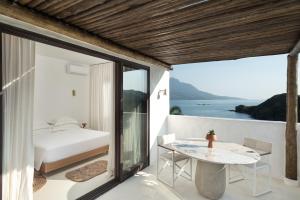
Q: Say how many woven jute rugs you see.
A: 2